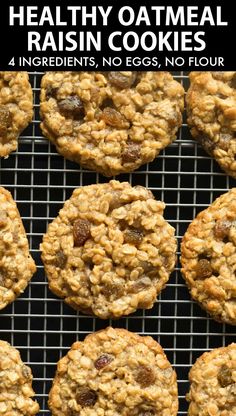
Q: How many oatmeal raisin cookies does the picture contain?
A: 9